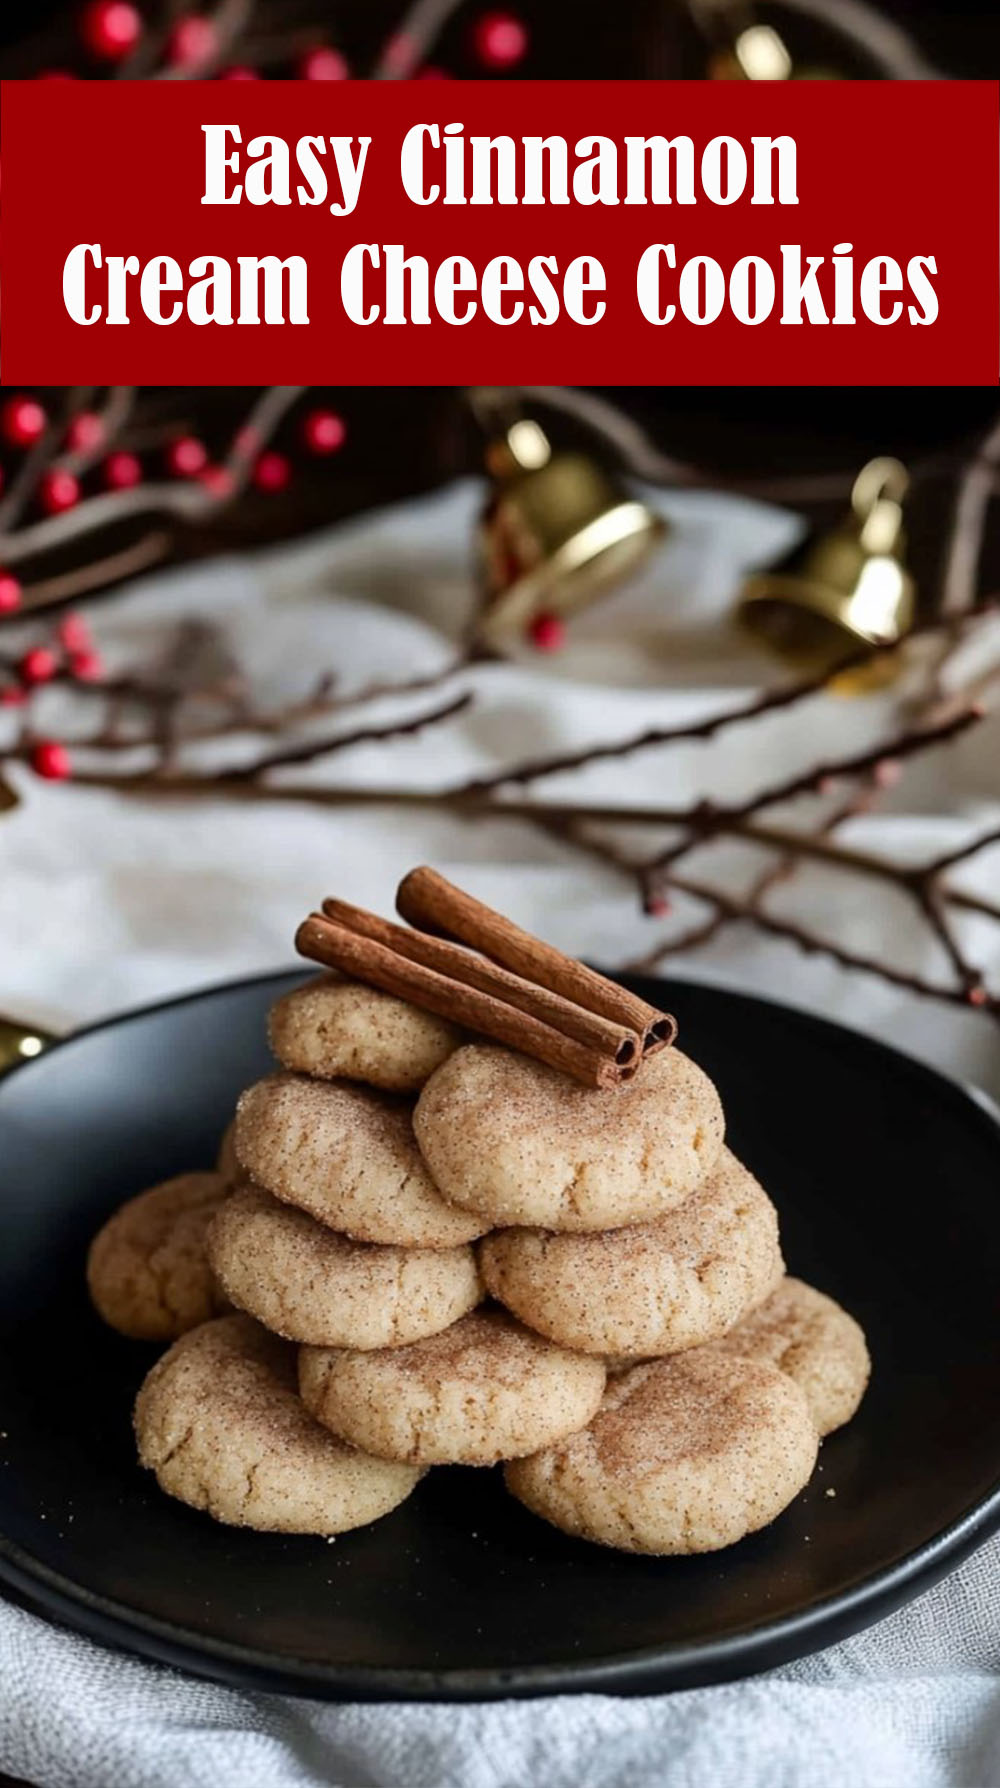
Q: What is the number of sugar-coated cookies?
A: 11